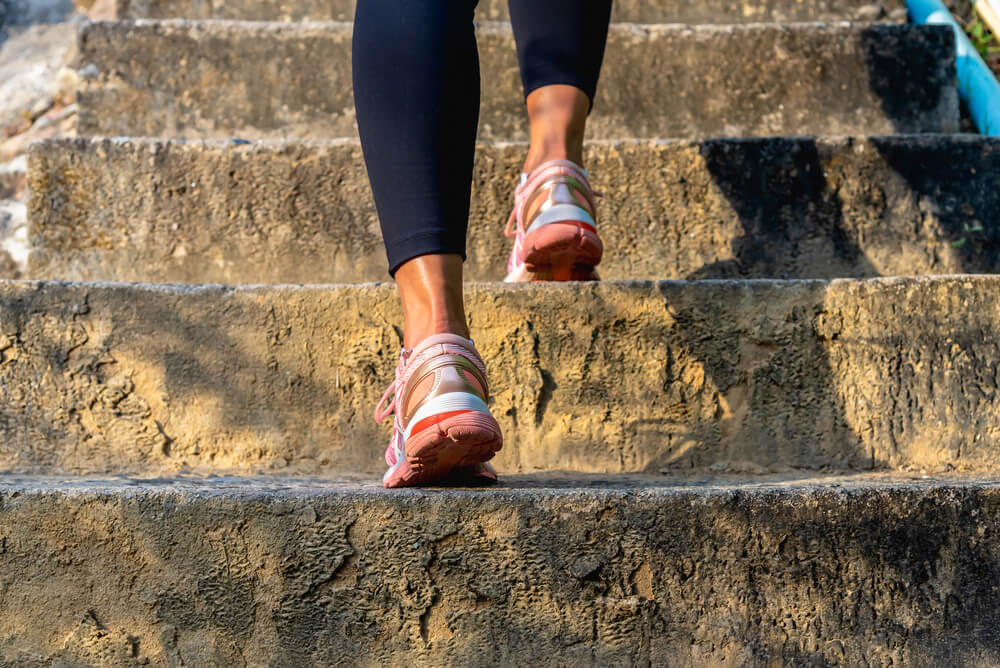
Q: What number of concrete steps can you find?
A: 5